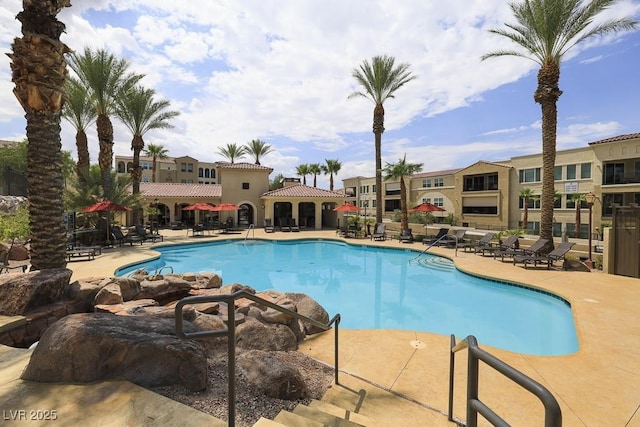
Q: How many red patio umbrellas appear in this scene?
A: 5